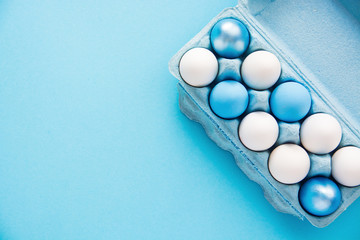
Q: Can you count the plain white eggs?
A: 6